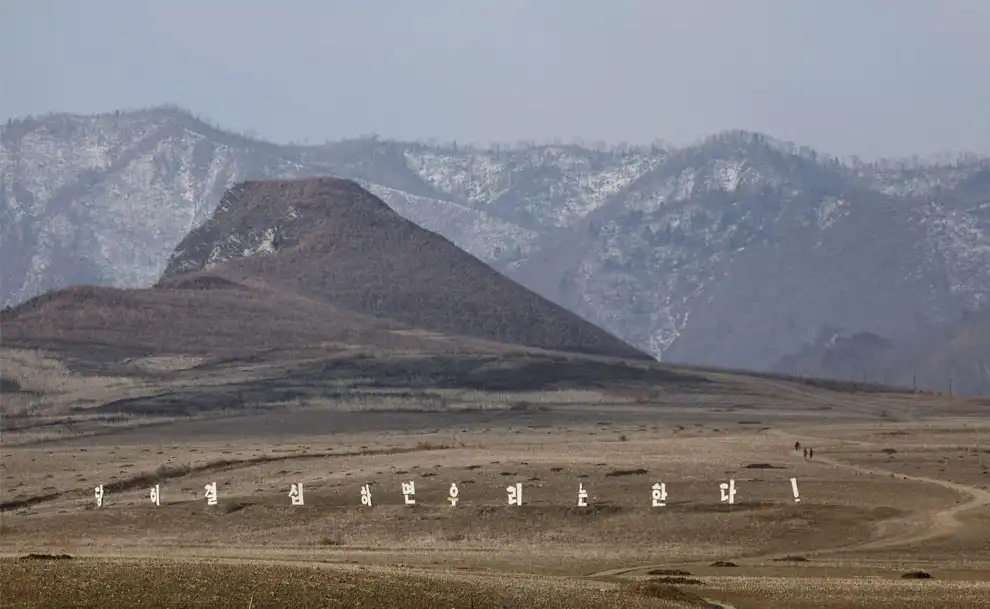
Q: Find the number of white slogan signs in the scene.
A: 12